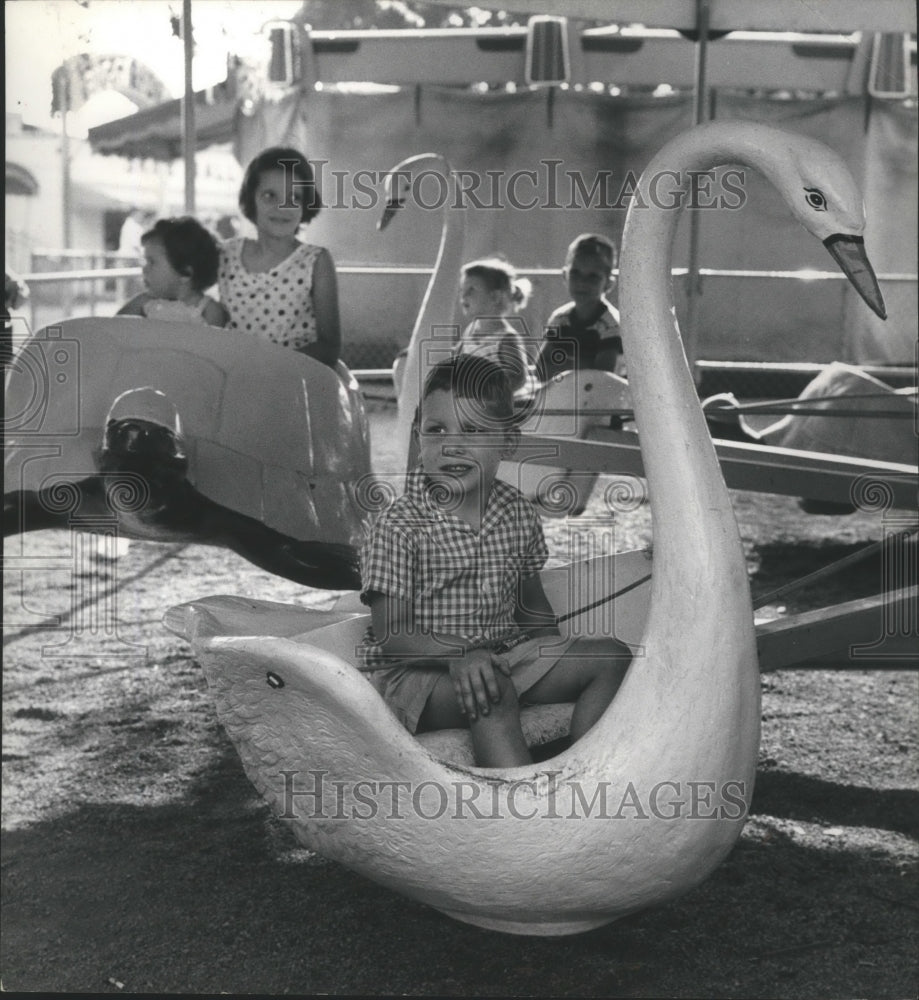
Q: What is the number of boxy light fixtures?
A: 3